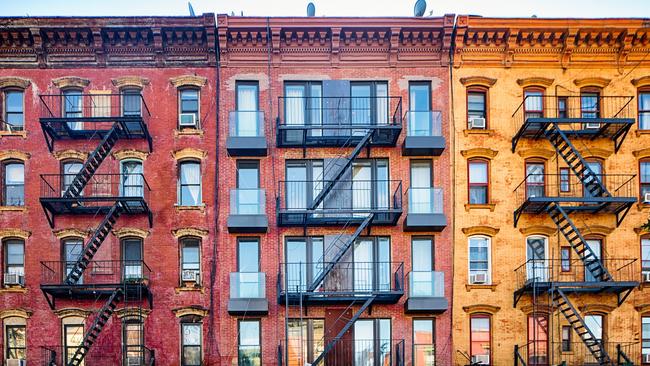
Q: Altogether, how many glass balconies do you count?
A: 6